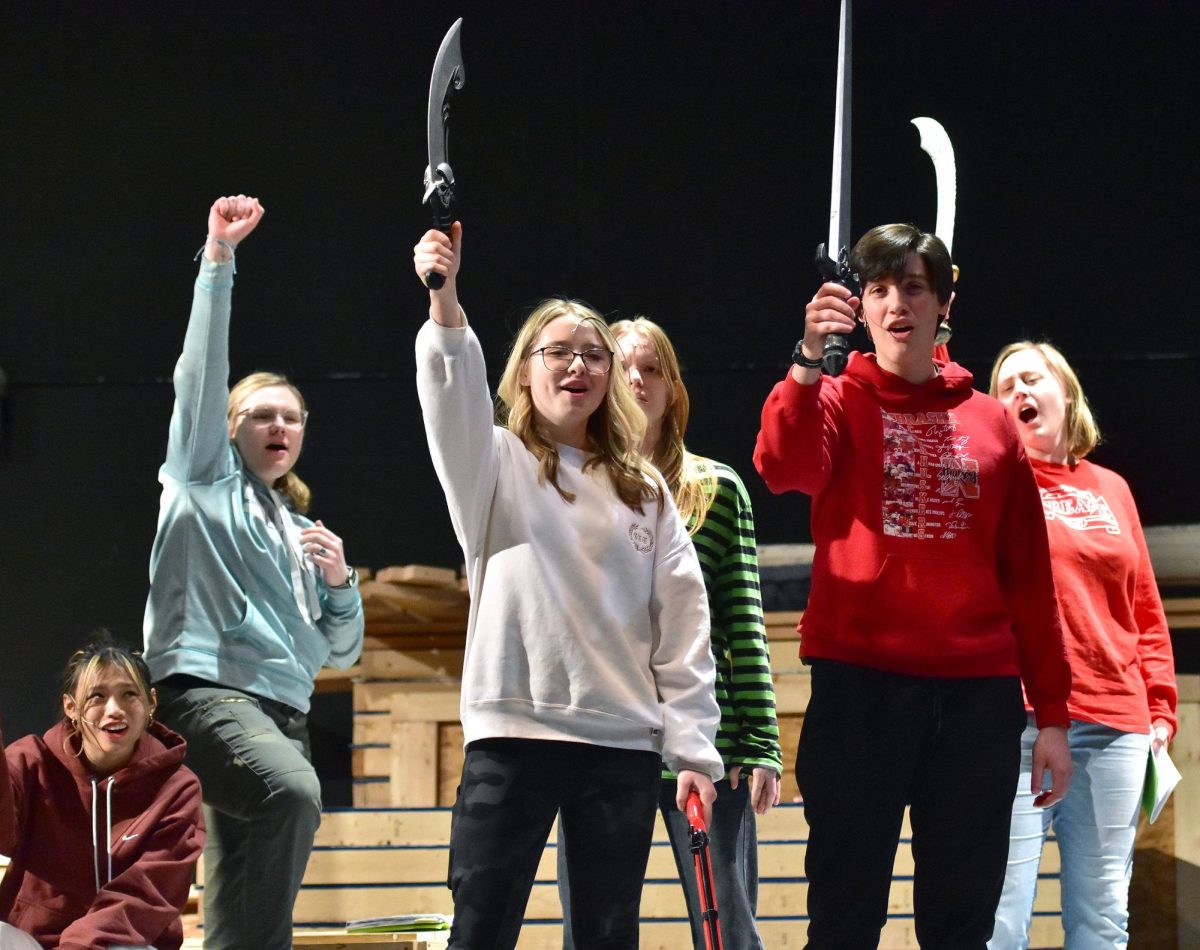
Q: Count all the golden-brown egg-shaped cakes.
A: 0